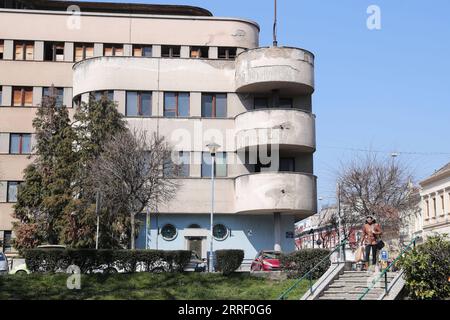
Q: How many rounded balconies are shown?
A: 3